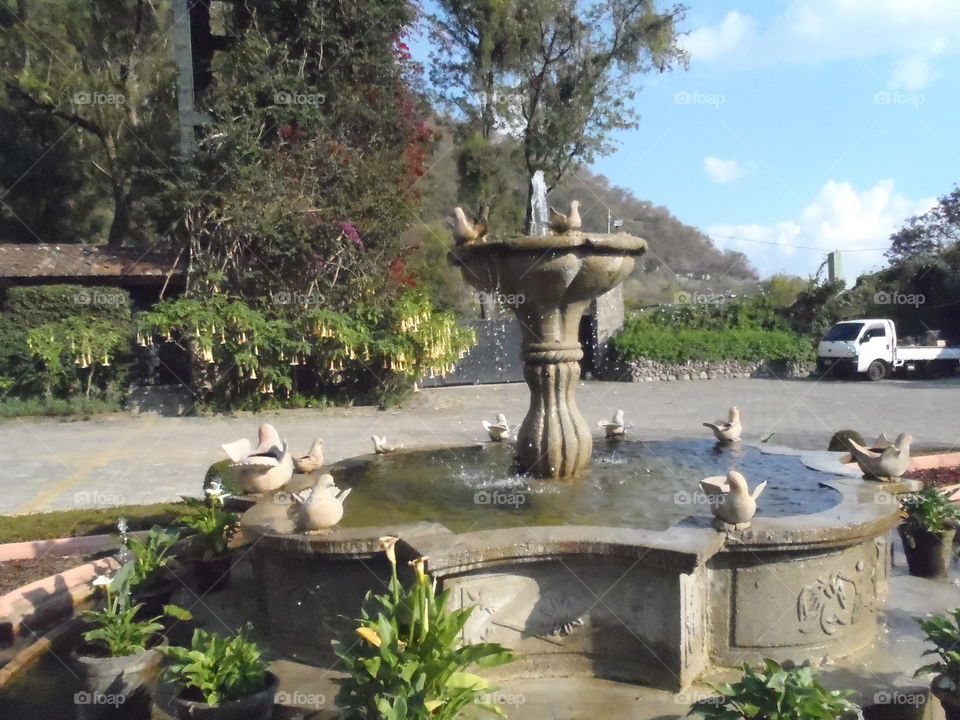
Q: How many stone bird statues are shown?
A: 11